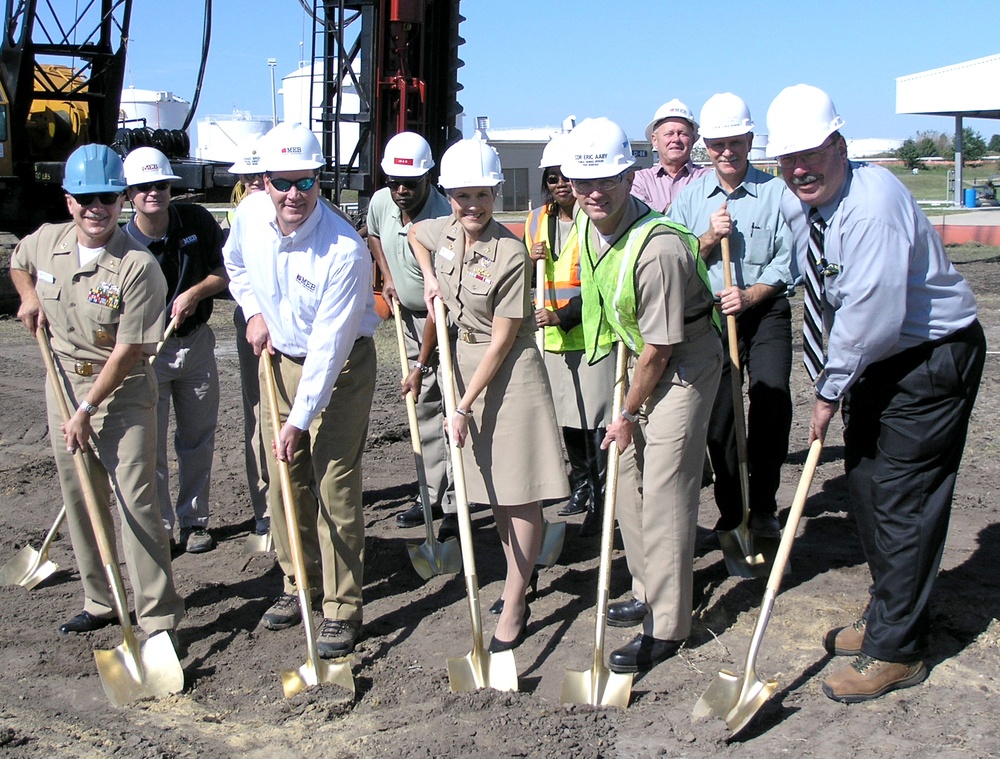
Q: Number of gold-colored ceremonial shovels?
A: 10